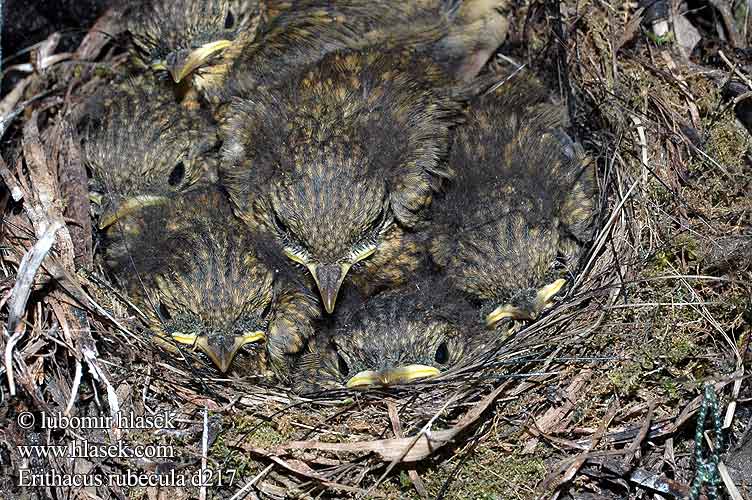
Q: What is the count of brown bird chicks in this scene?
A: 6